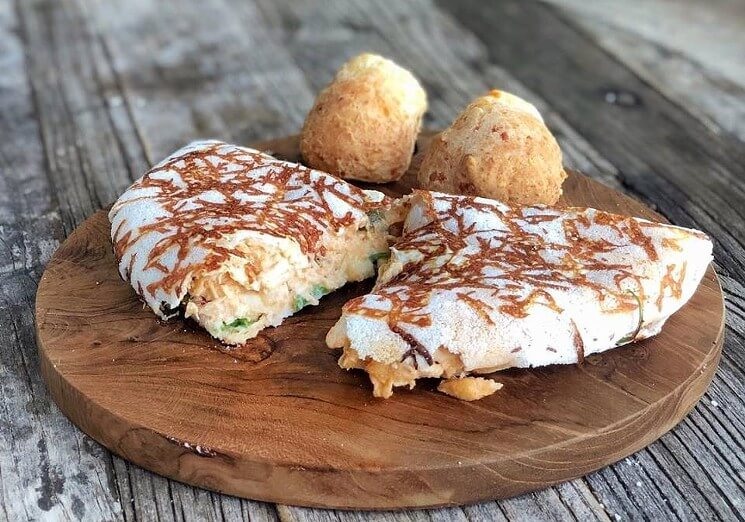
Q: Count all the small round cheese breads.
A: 2